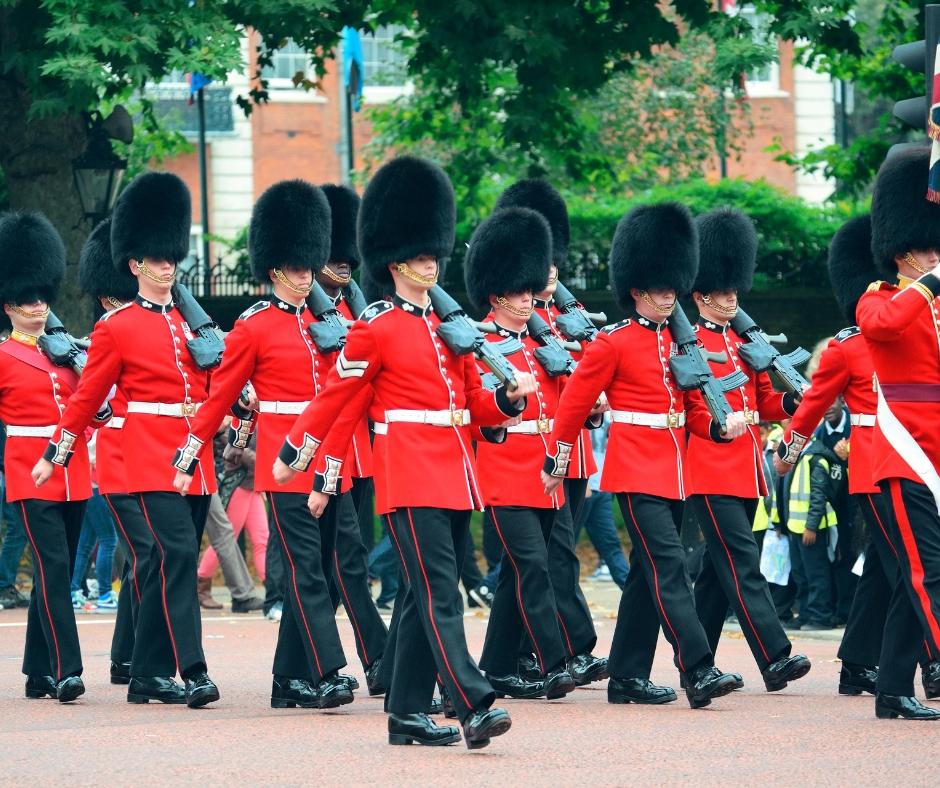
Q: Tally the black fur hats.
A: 12